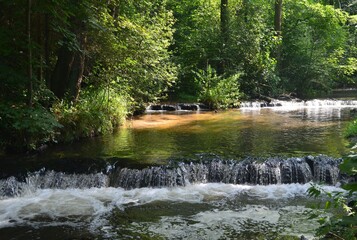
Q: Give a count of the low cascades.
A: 2